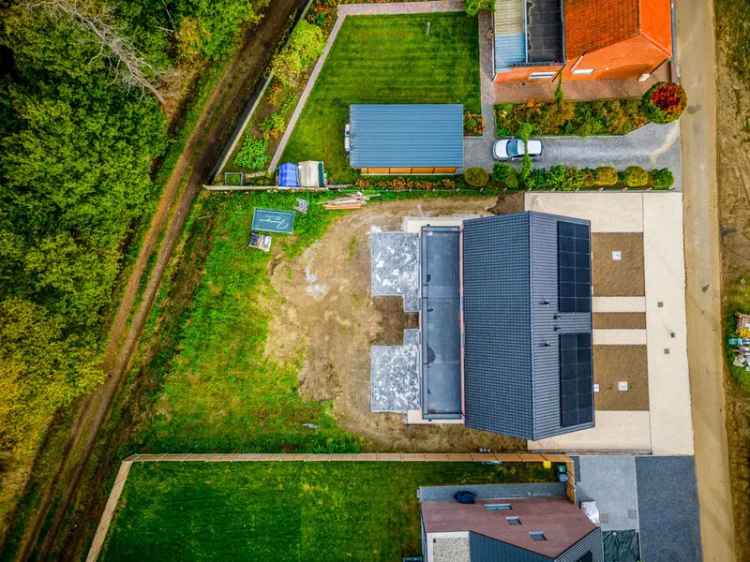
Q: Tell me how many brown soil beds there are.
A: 3